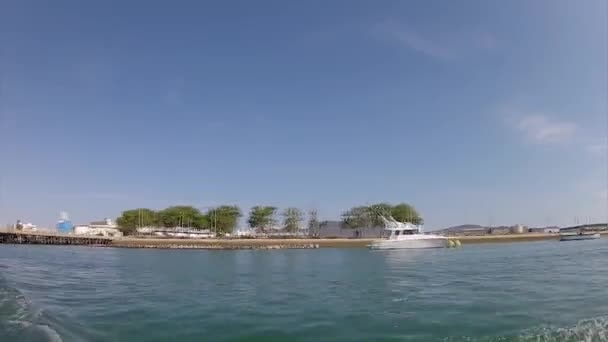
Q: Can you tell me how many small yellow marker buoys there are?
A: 2